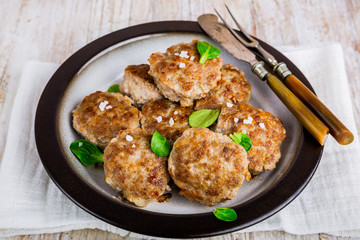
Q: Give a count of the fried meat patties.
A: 8